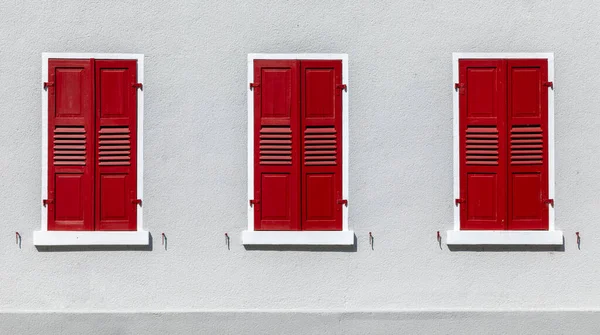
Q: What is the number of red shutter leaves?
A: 6